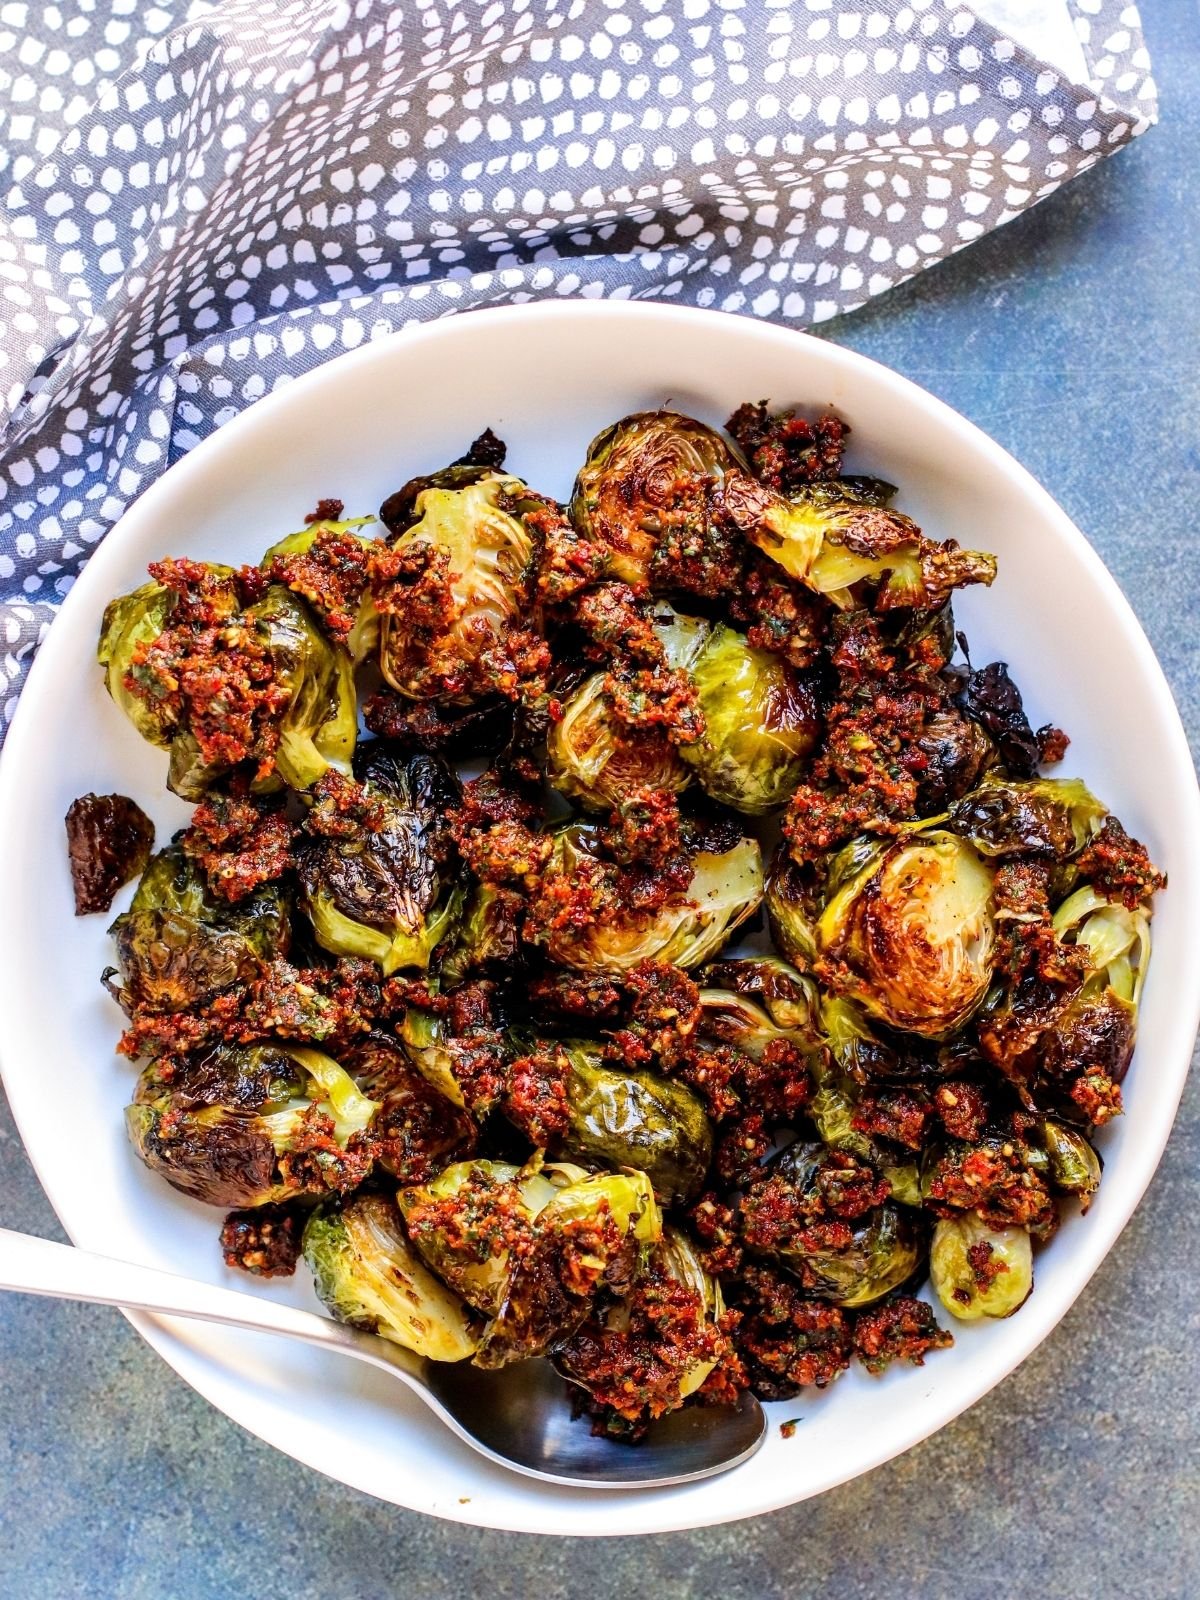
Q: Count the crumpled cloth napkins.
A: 1